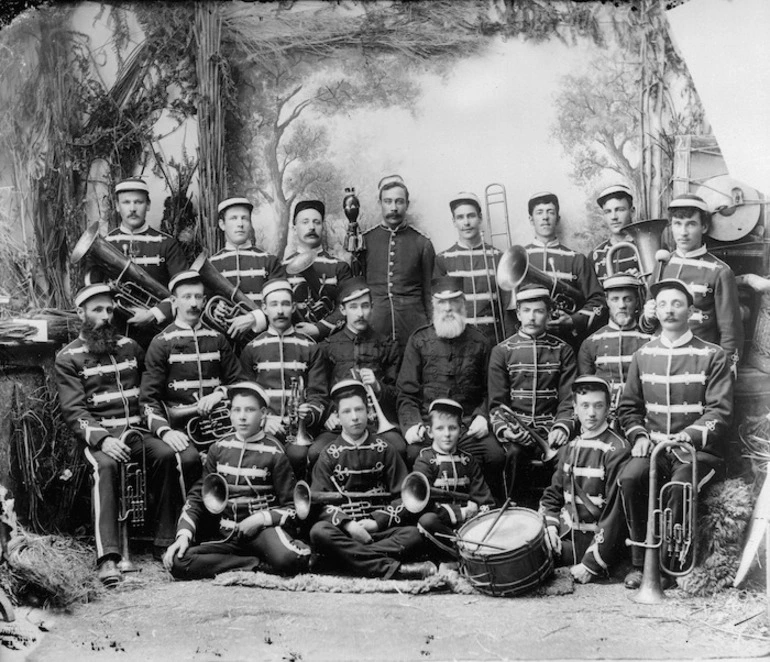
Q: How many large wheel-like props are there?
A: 1